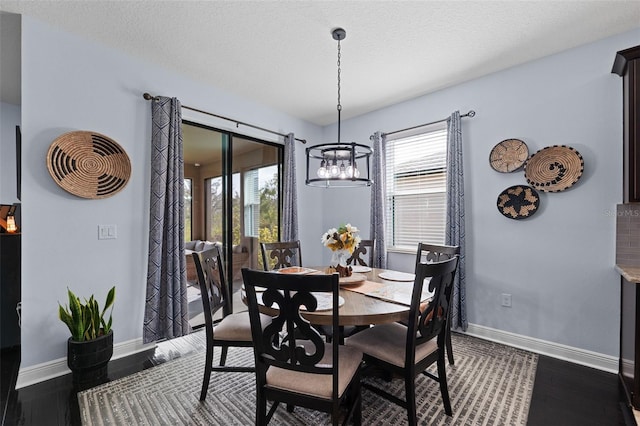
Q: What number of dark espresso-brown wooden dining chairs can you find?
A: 6